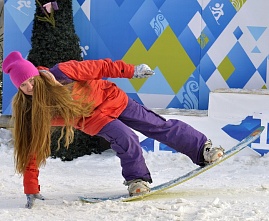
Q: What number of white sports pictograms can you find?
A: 3